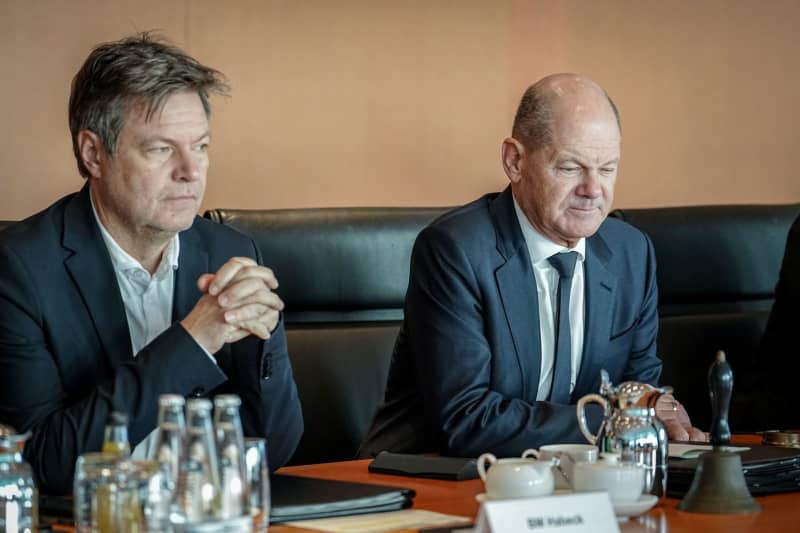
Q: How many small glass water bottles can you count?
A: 3